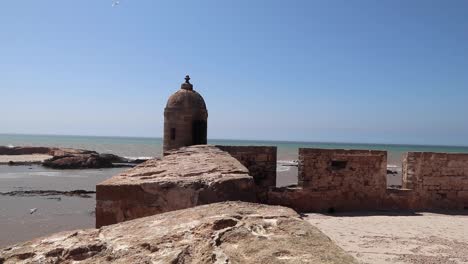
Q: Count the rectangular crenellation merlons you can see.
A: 3